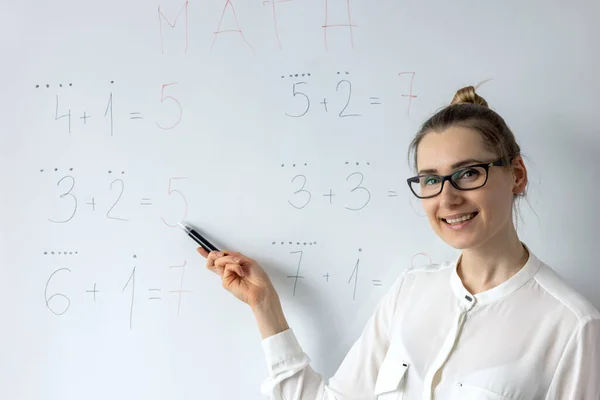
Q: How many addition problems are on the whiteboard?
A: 6